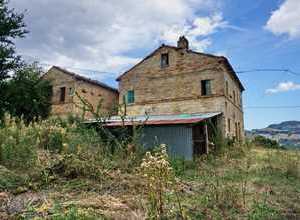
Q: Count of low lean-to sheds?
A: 1